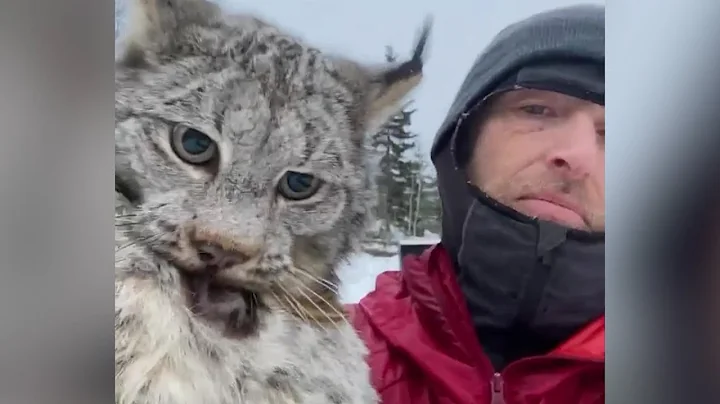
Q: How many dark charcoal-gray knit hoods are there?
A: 1